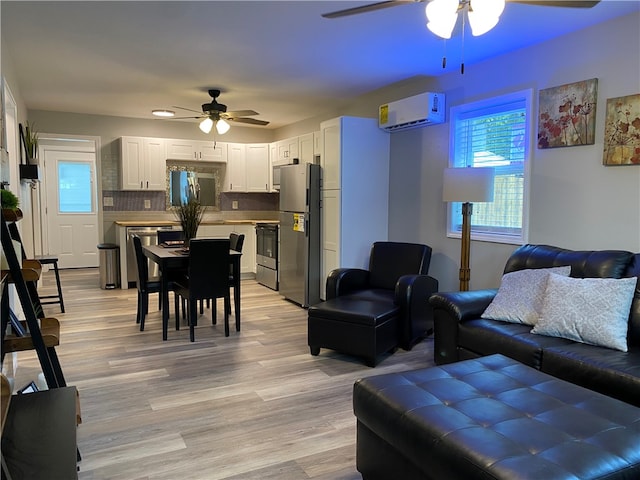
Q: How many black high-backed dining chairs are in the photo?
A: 4